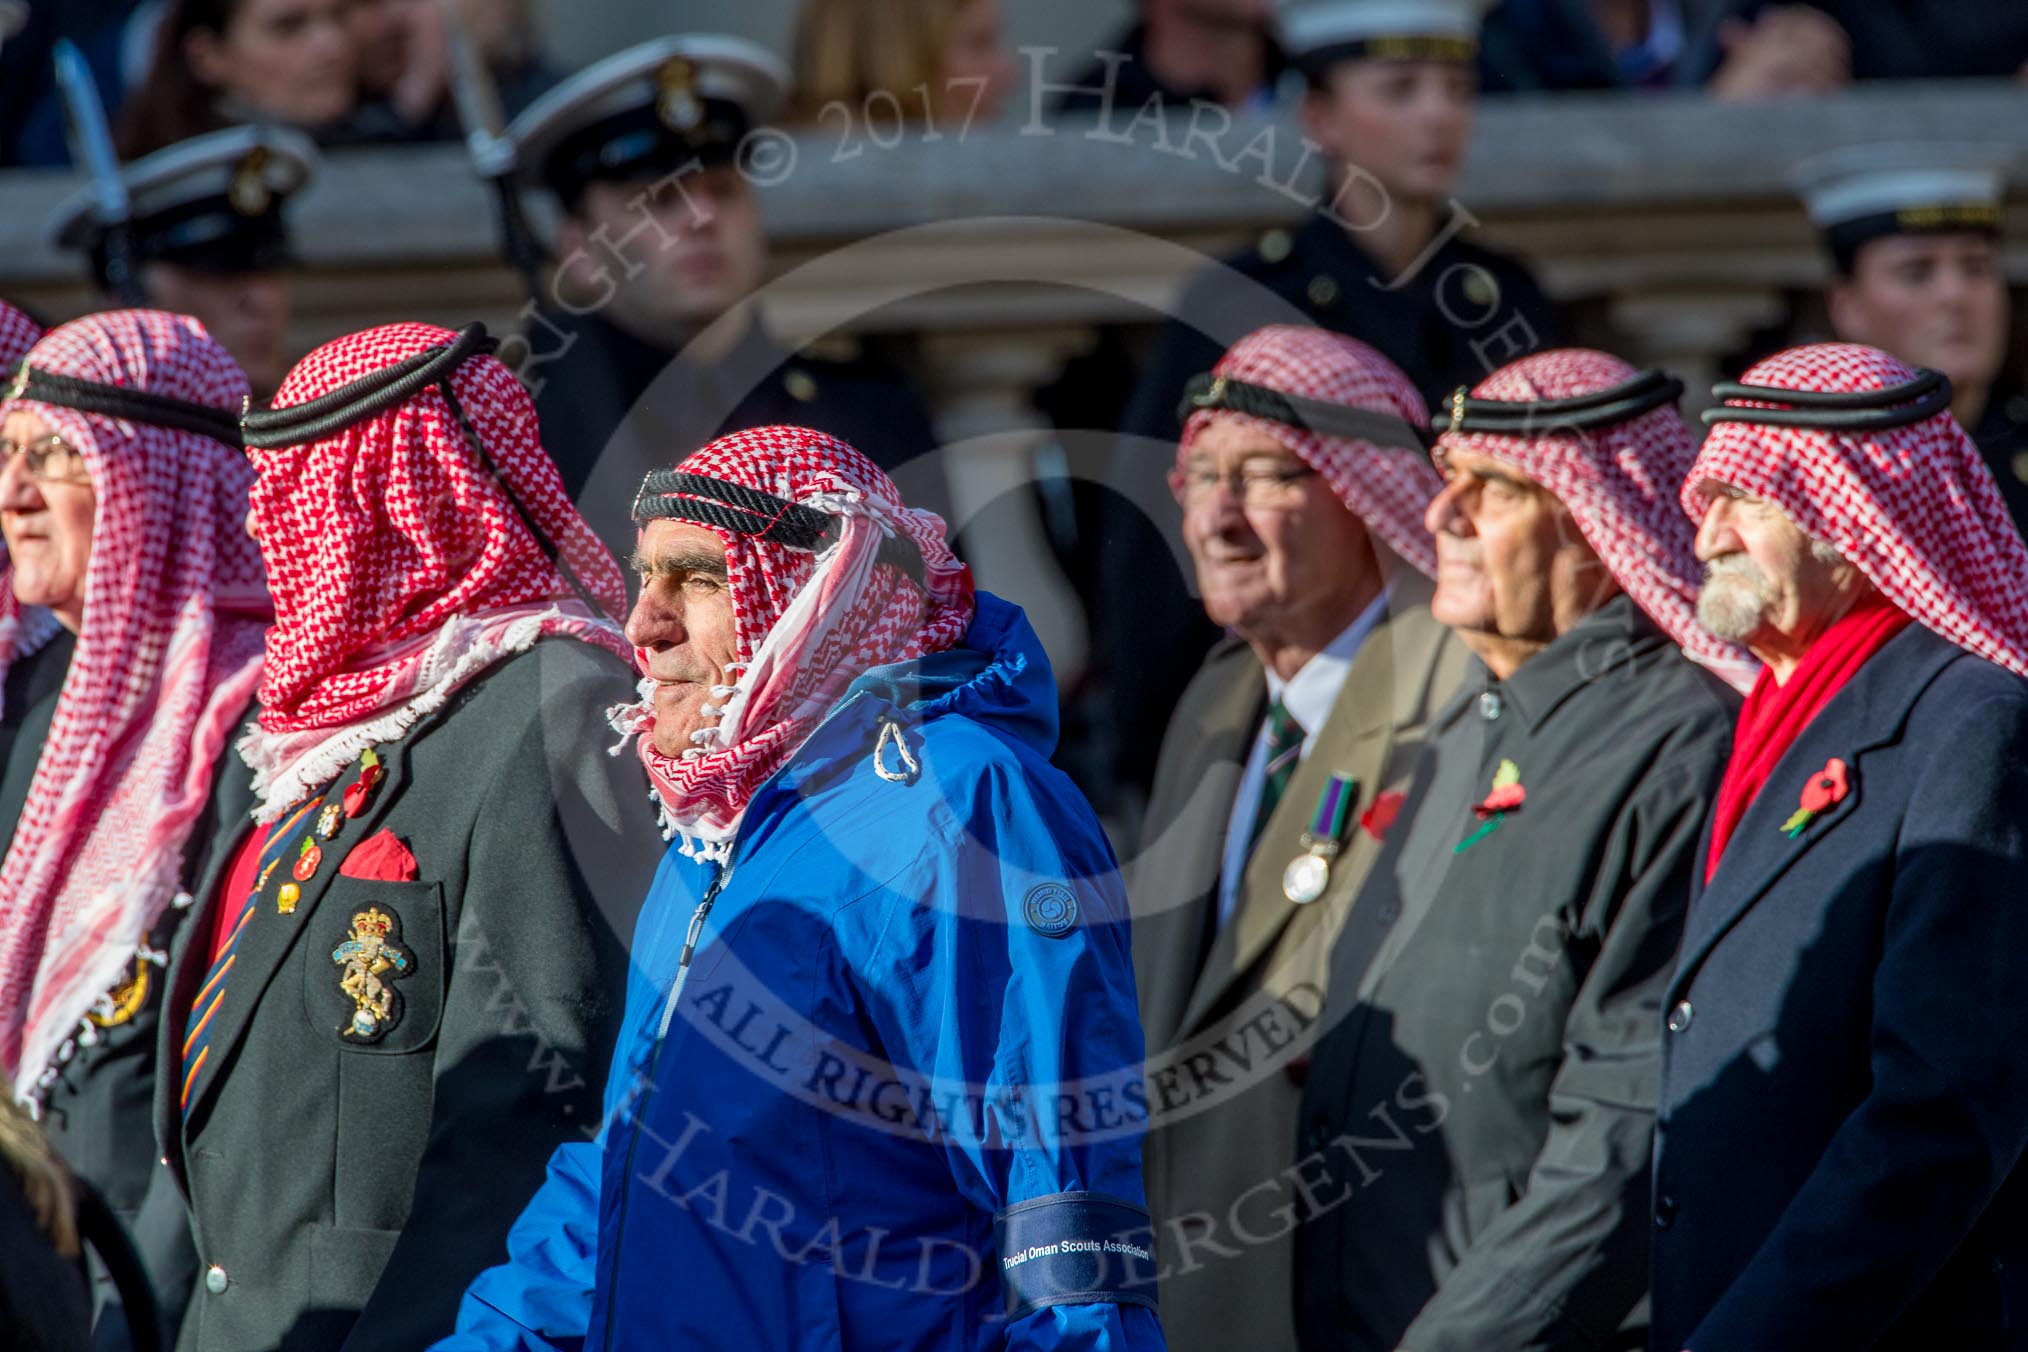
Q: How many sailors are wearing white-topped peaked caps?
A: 2